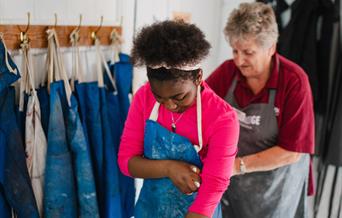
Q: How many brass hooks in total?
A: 5